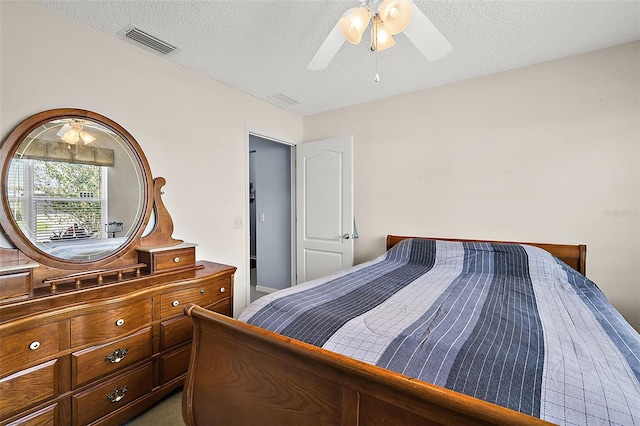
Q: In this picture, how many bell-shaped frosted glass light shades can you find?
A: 3